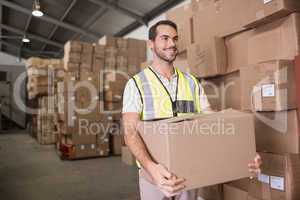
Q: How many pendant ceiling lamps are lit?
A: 2